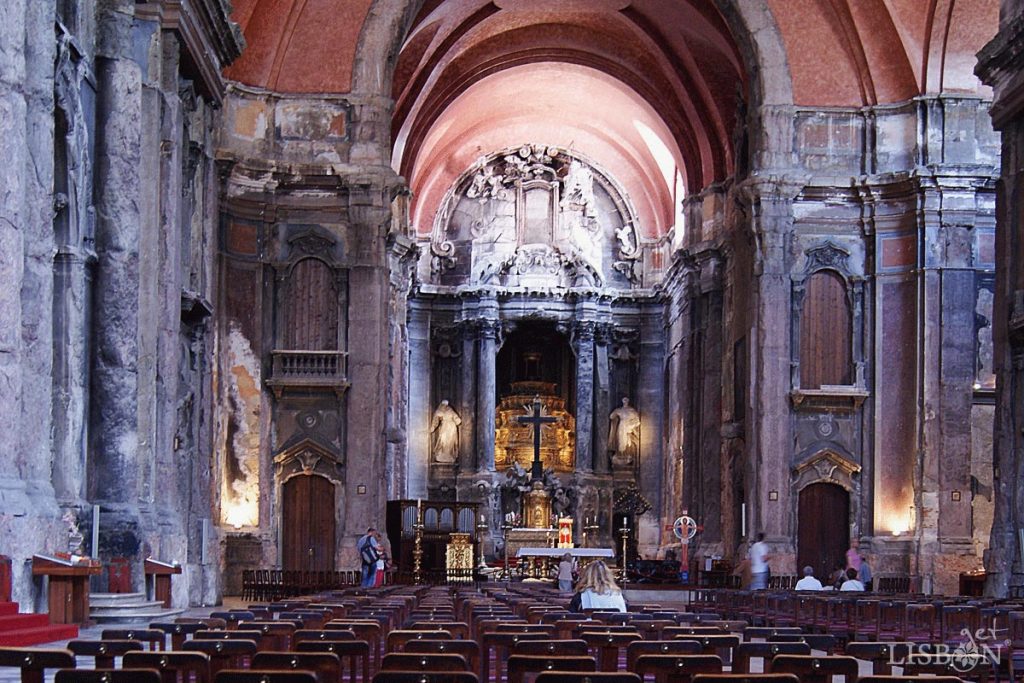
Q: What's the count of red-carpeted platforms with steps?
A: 1